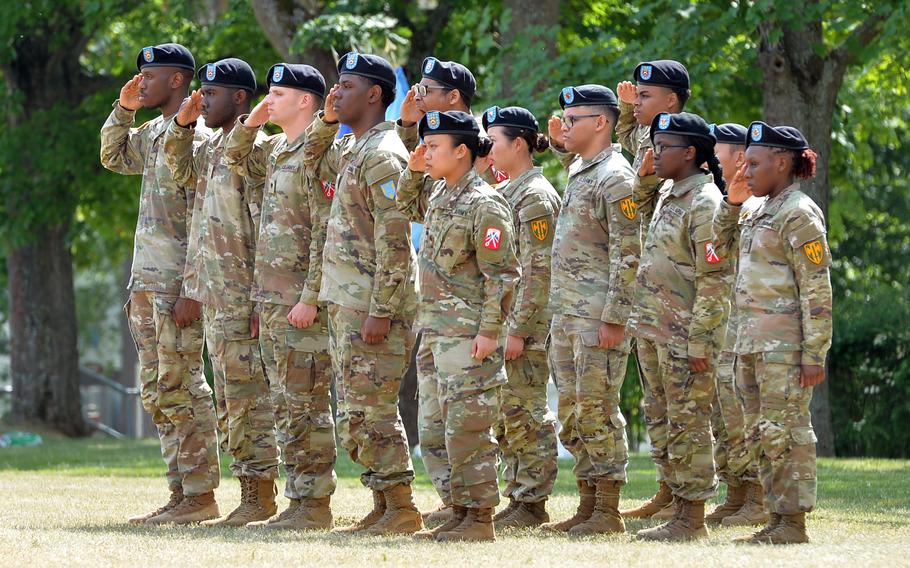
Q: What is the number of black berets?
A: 12